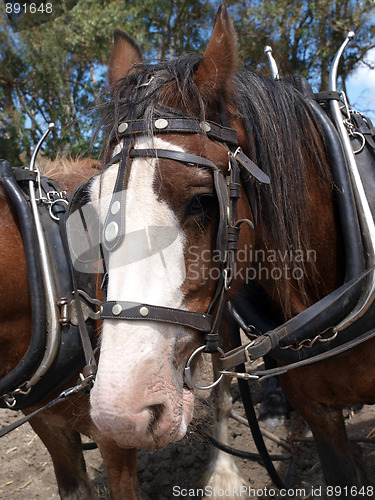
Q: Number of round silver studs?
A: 7